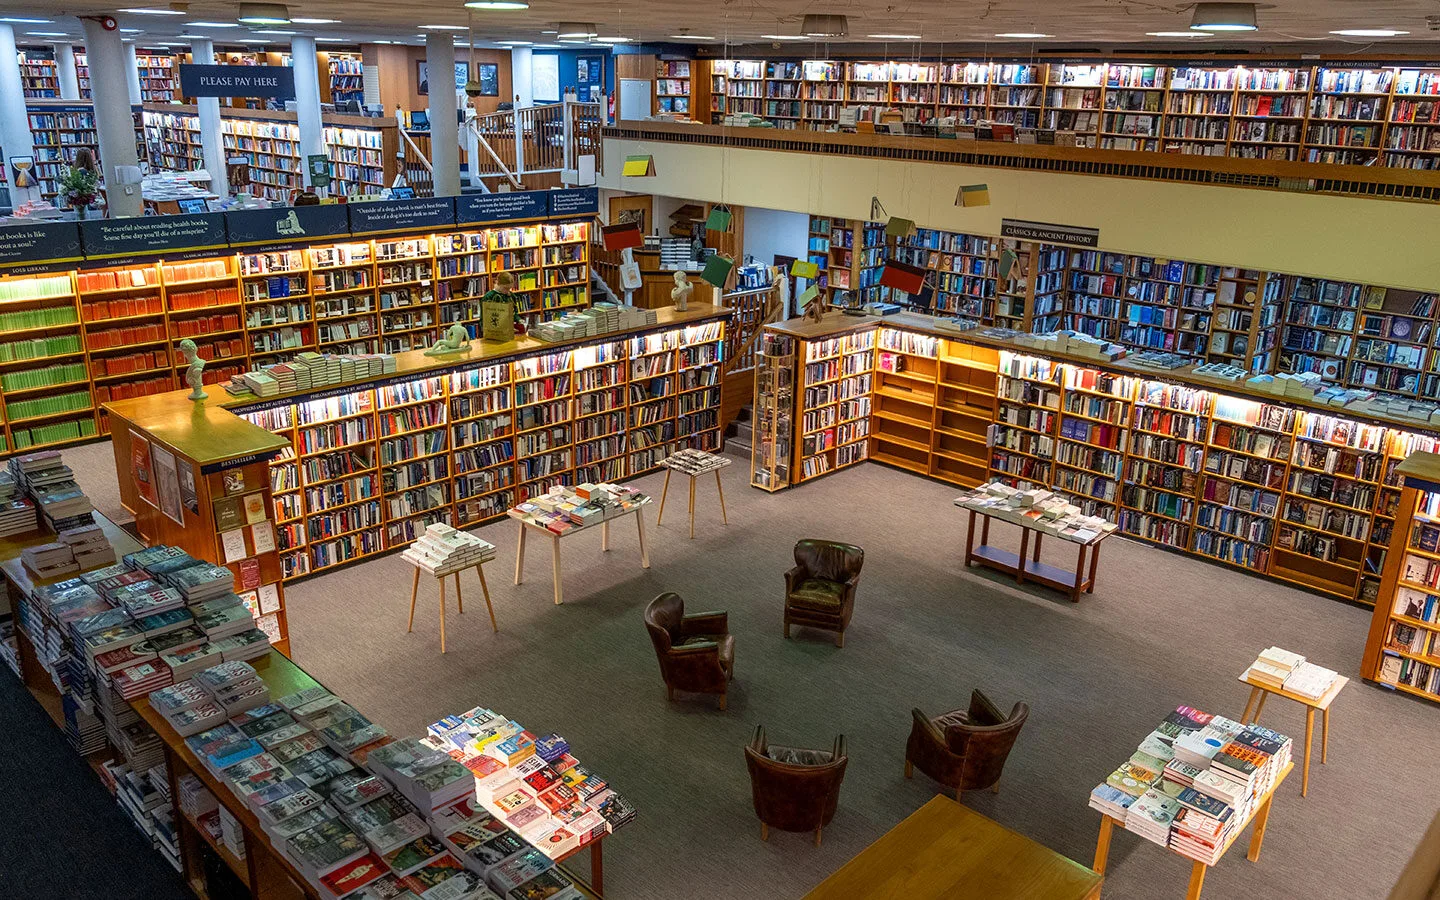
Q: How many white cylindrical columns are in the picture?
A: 8